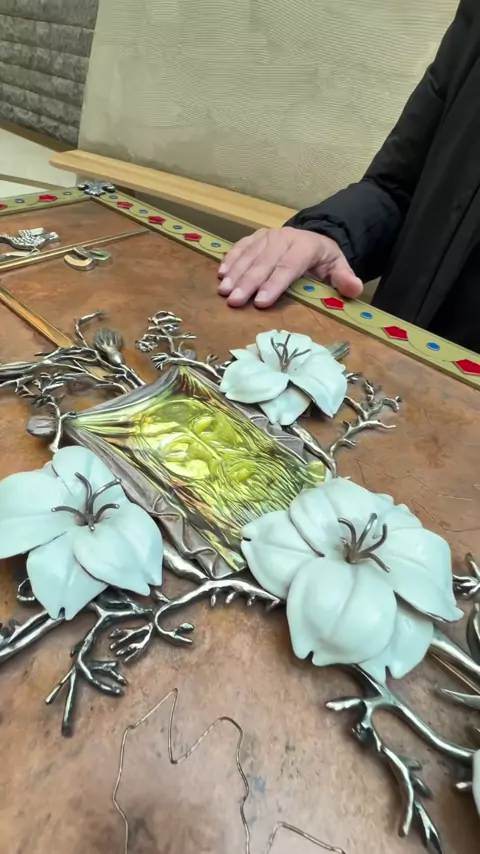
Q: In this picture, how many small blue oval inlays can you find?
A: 9